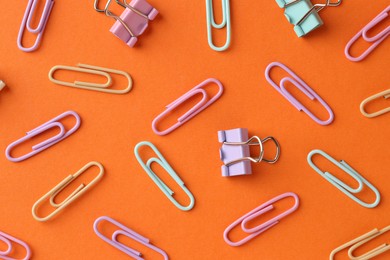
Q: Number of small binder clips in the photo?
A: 3